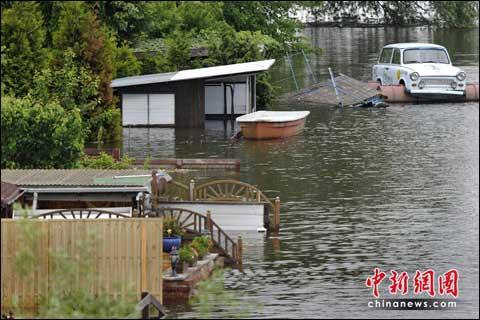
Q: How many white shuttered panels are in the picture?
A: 2